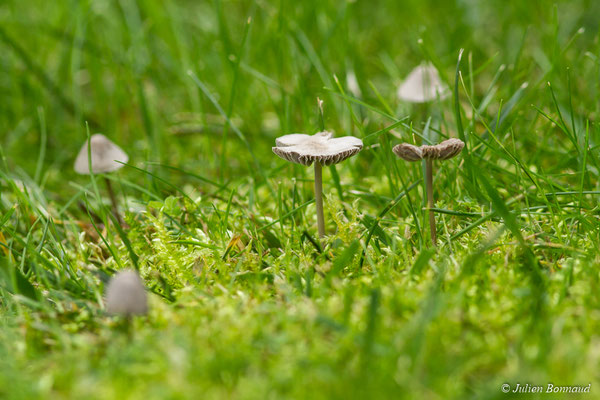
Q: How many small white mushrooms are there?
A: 5